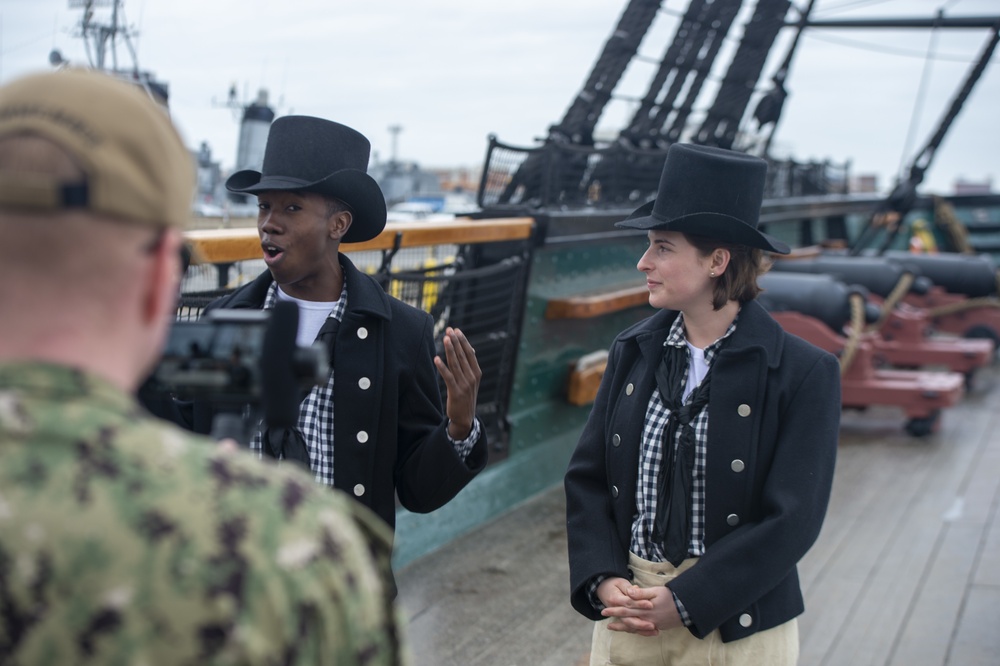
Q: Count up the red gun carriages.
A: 3